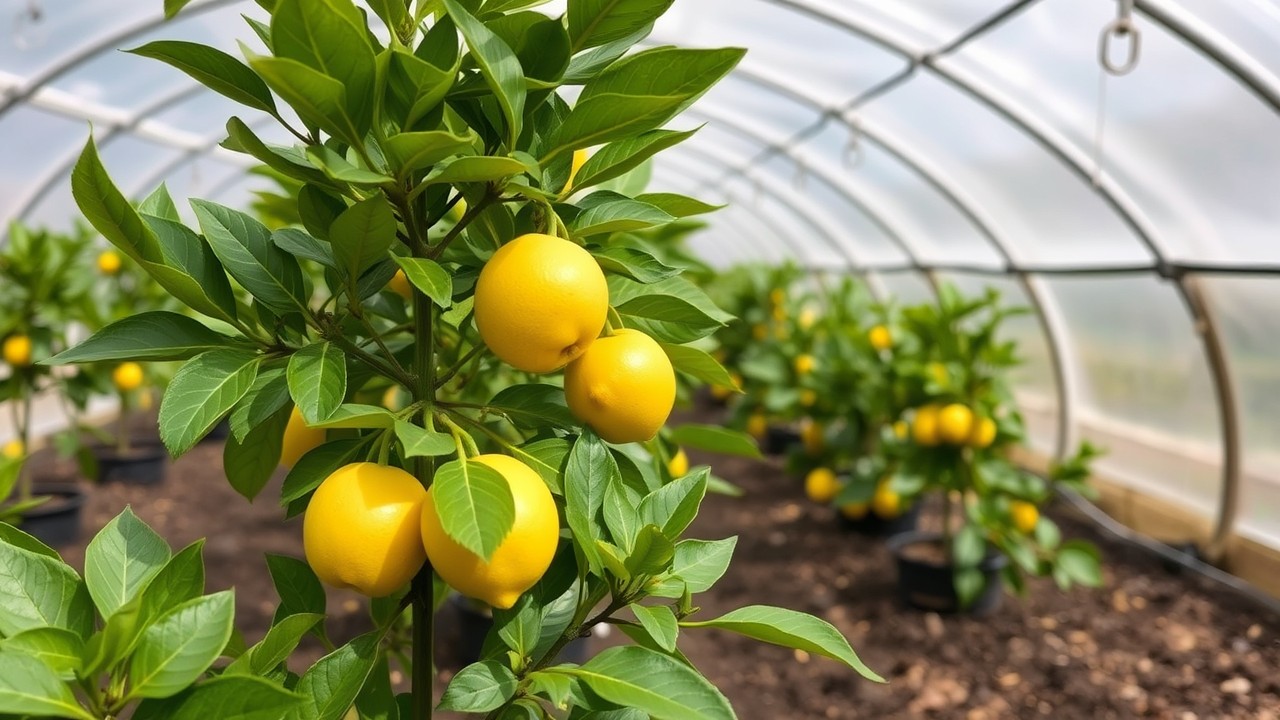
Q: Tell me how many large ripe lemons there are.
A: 4